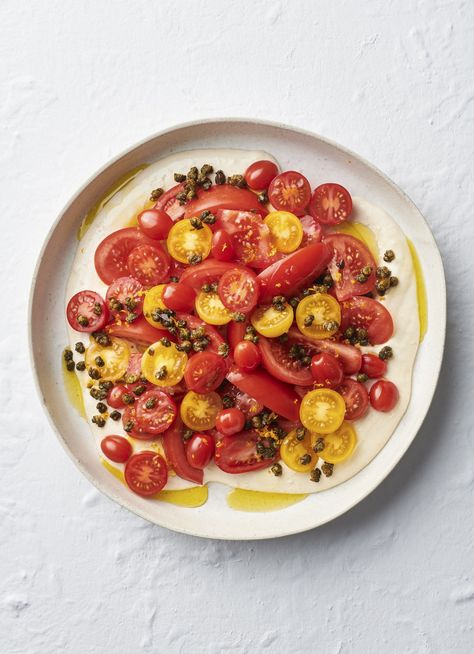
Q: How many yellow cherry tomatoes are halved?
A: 12